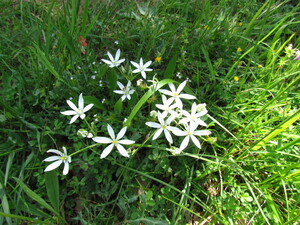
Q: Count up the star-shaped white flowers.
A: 11